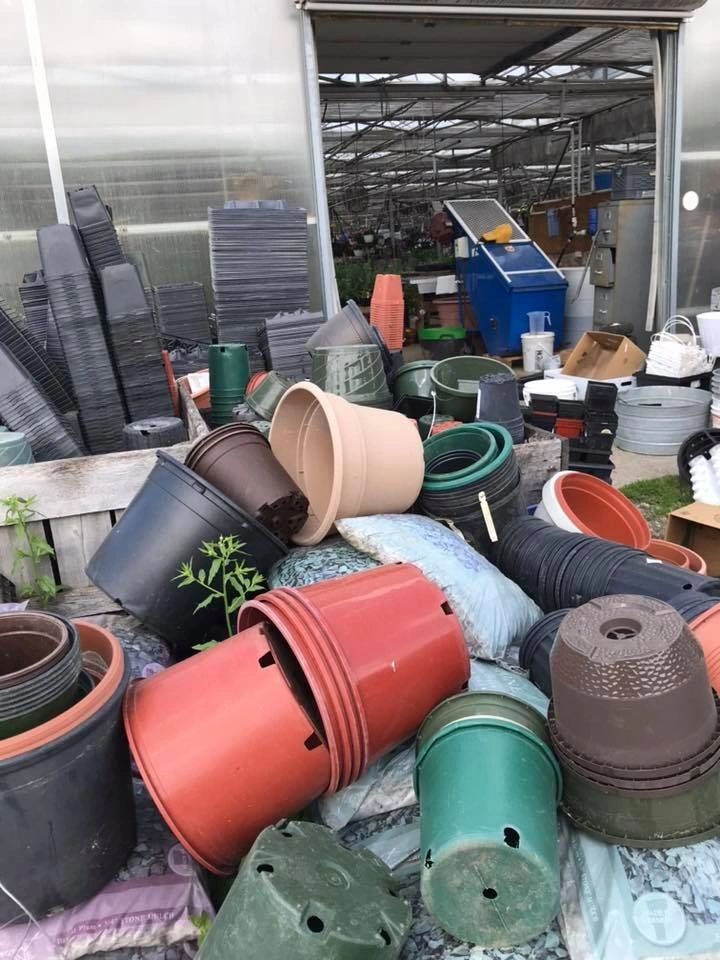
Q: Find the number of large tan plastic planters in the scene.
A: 1